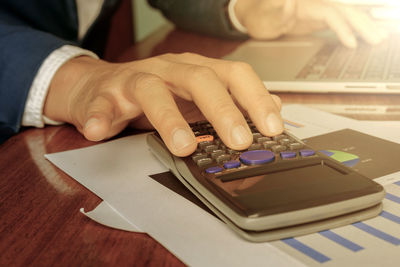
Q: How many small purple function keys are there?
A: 4